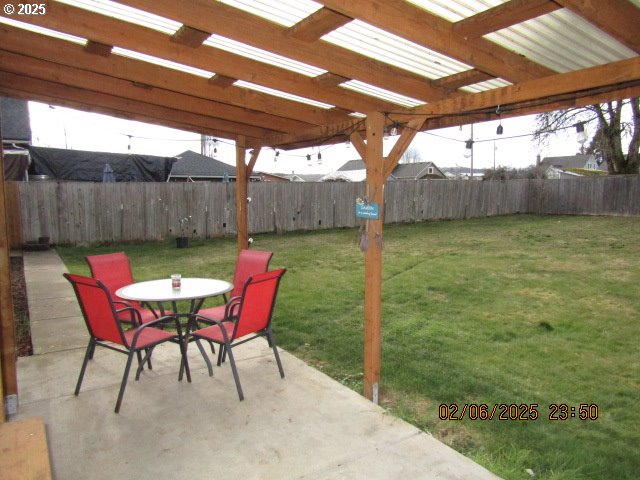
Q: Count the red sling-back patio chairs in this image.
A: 4